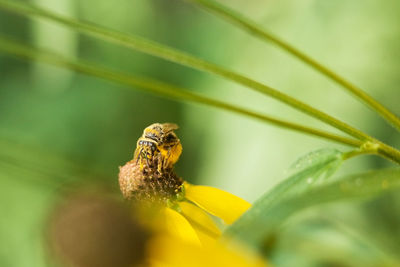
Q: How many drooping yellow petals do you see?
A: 3